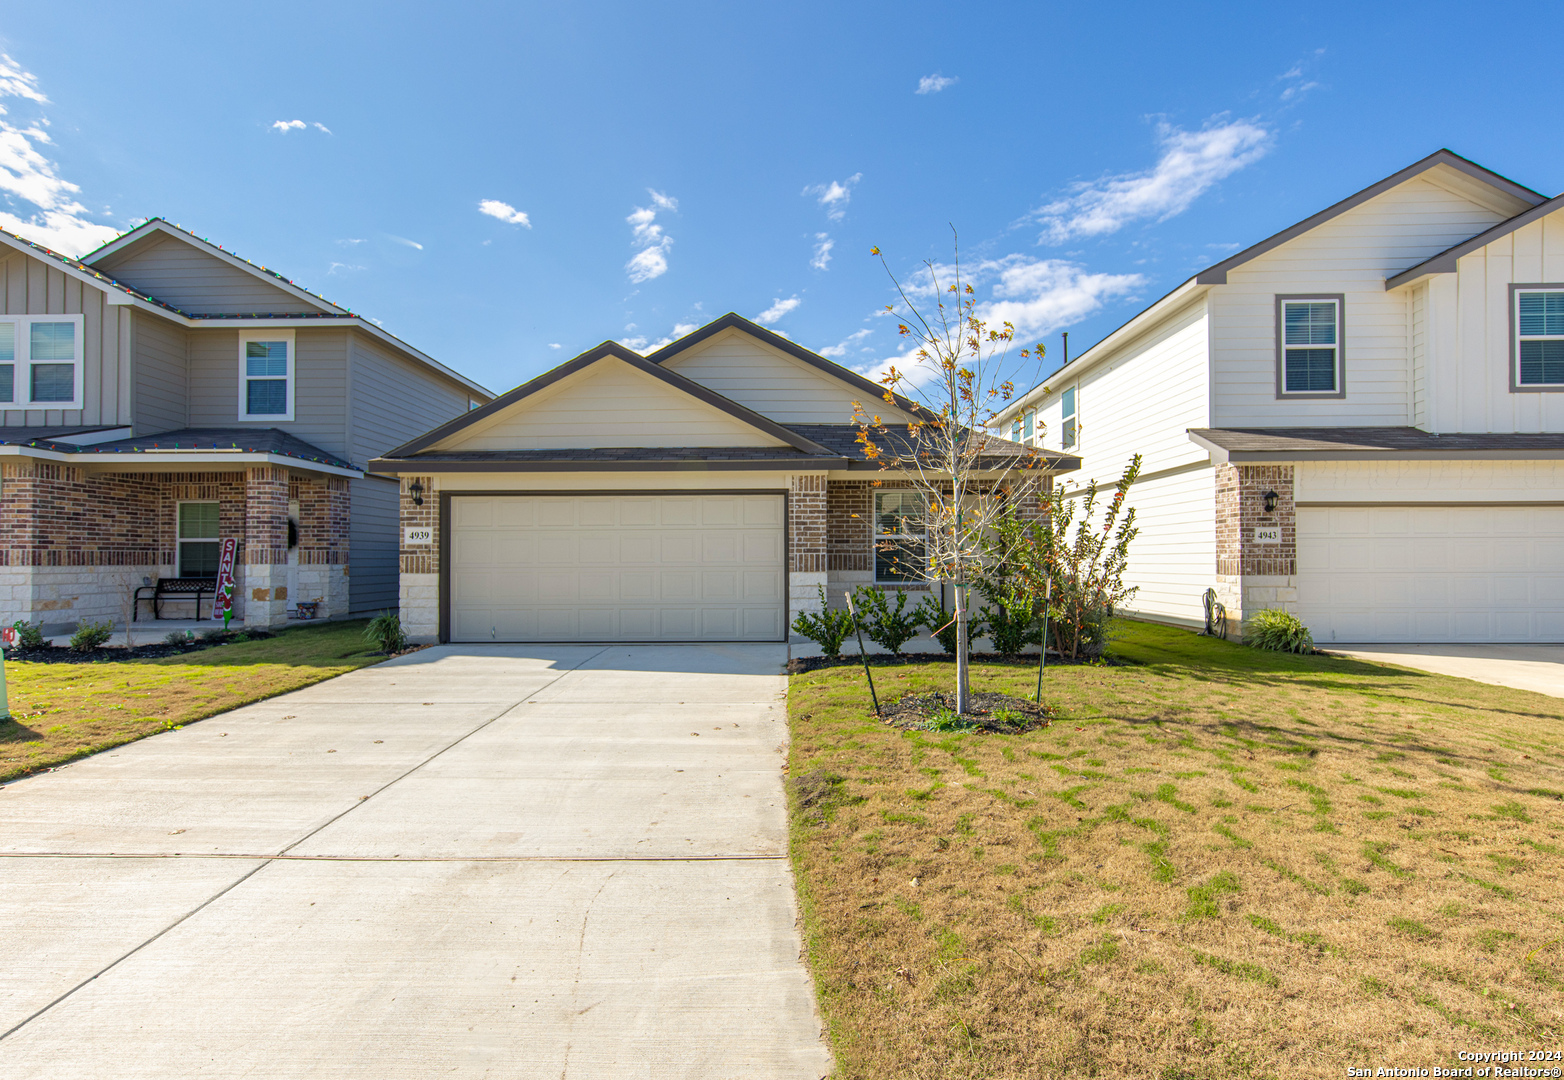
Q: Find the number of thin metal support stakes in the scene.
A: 2